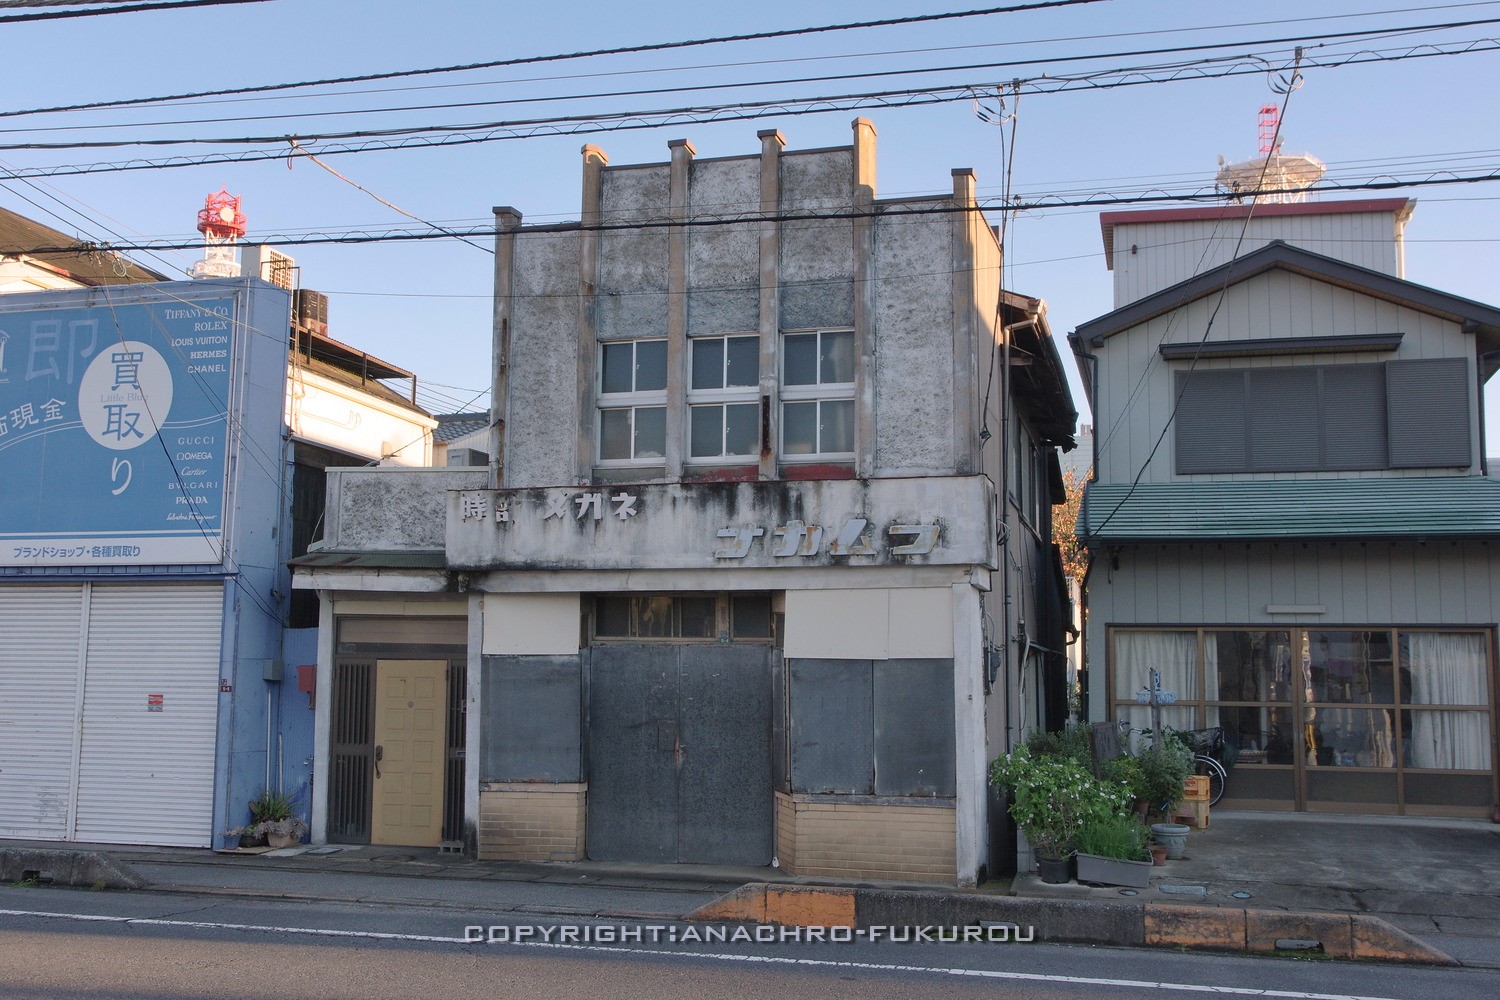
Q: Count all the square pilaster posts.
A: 6